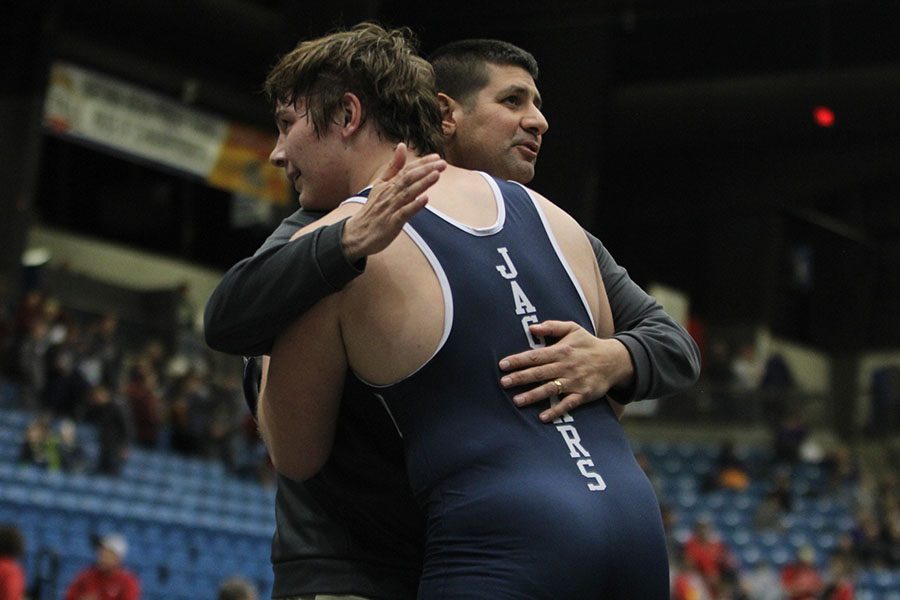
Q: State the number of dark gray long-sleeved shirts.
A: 1